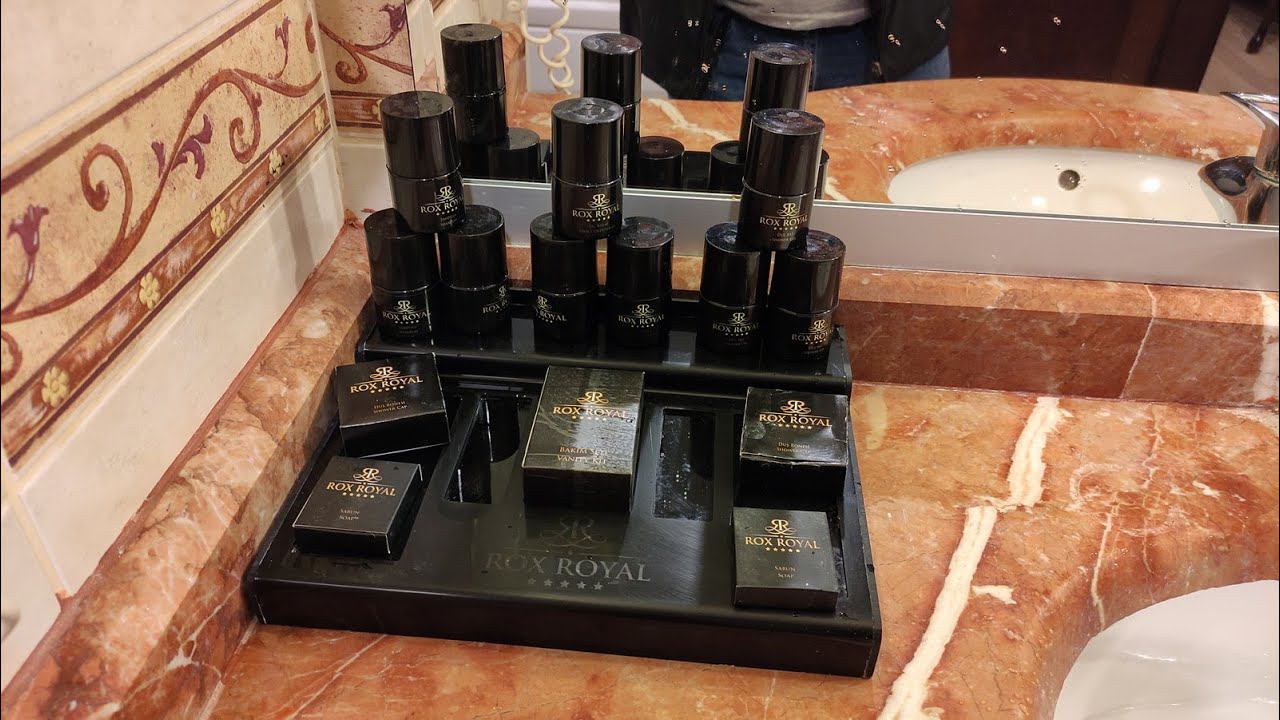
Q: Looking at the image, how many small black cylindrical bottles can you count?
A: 9